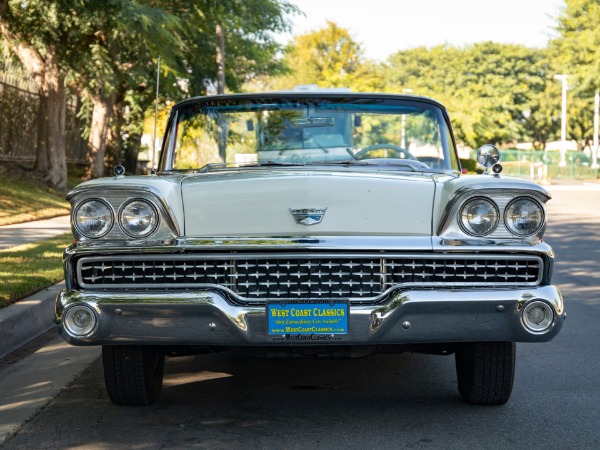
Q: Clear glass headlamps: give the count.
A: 4